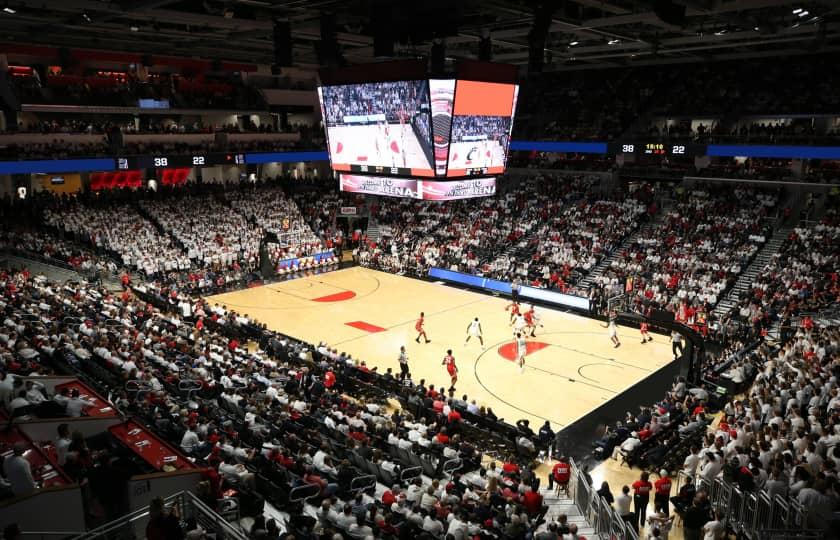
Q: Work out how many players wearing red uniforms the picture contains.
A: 5